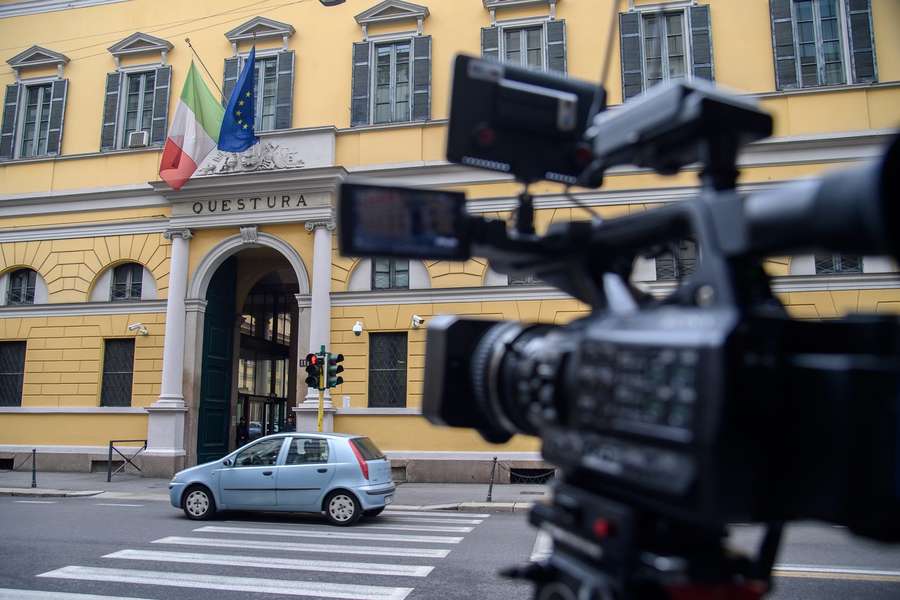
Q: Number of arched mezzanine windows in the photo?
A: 6